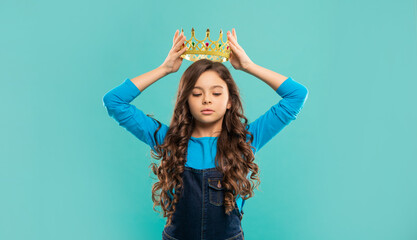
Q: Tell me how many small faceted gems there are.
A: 5